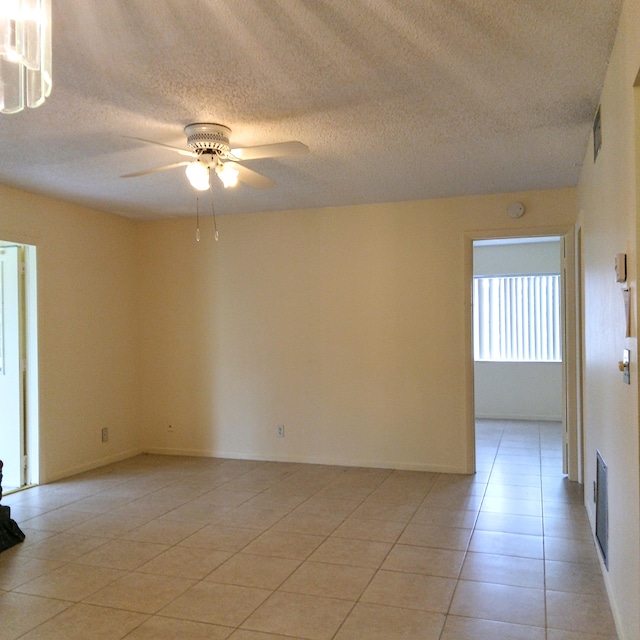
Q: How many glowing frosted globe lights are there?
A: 2